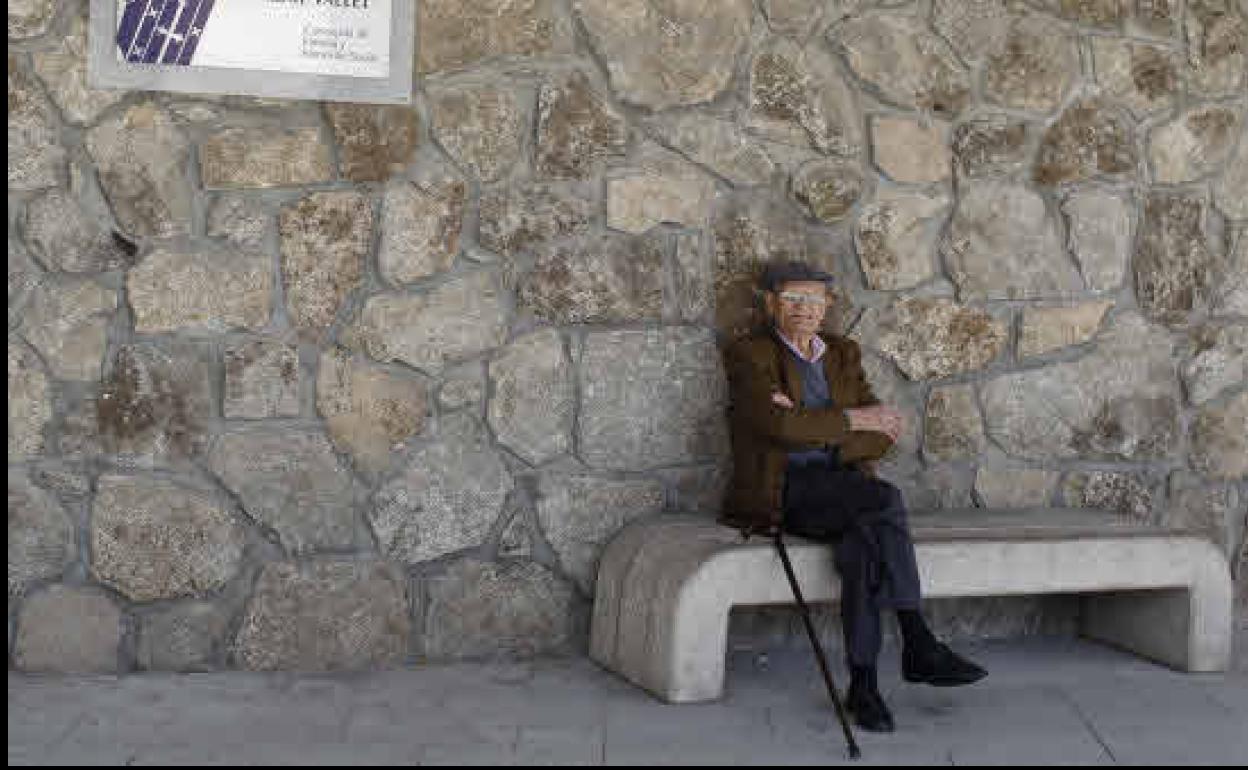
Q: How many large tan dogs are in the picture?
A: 0